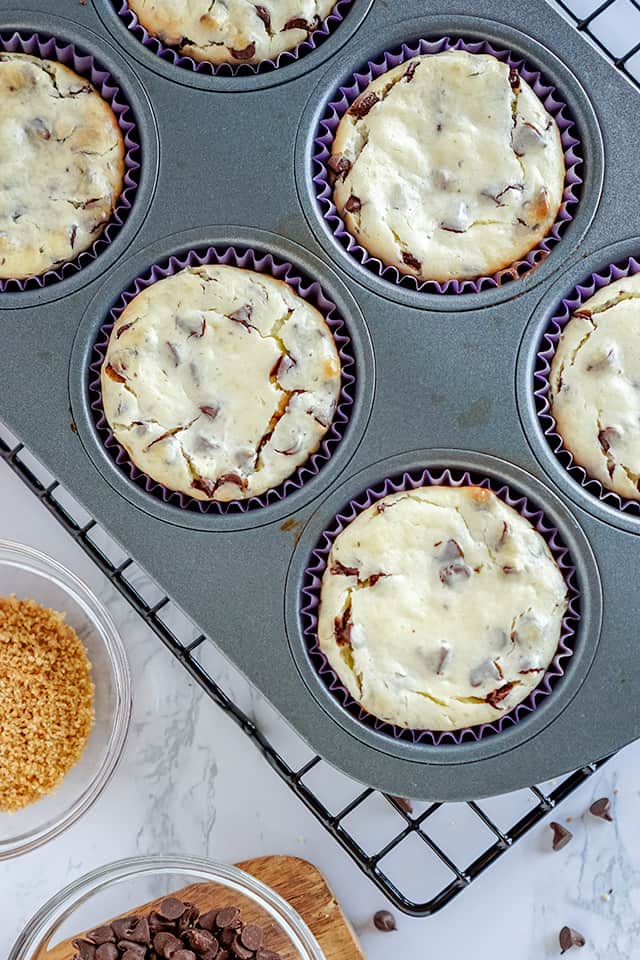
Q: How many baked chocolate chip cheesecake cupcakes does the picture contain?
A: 6